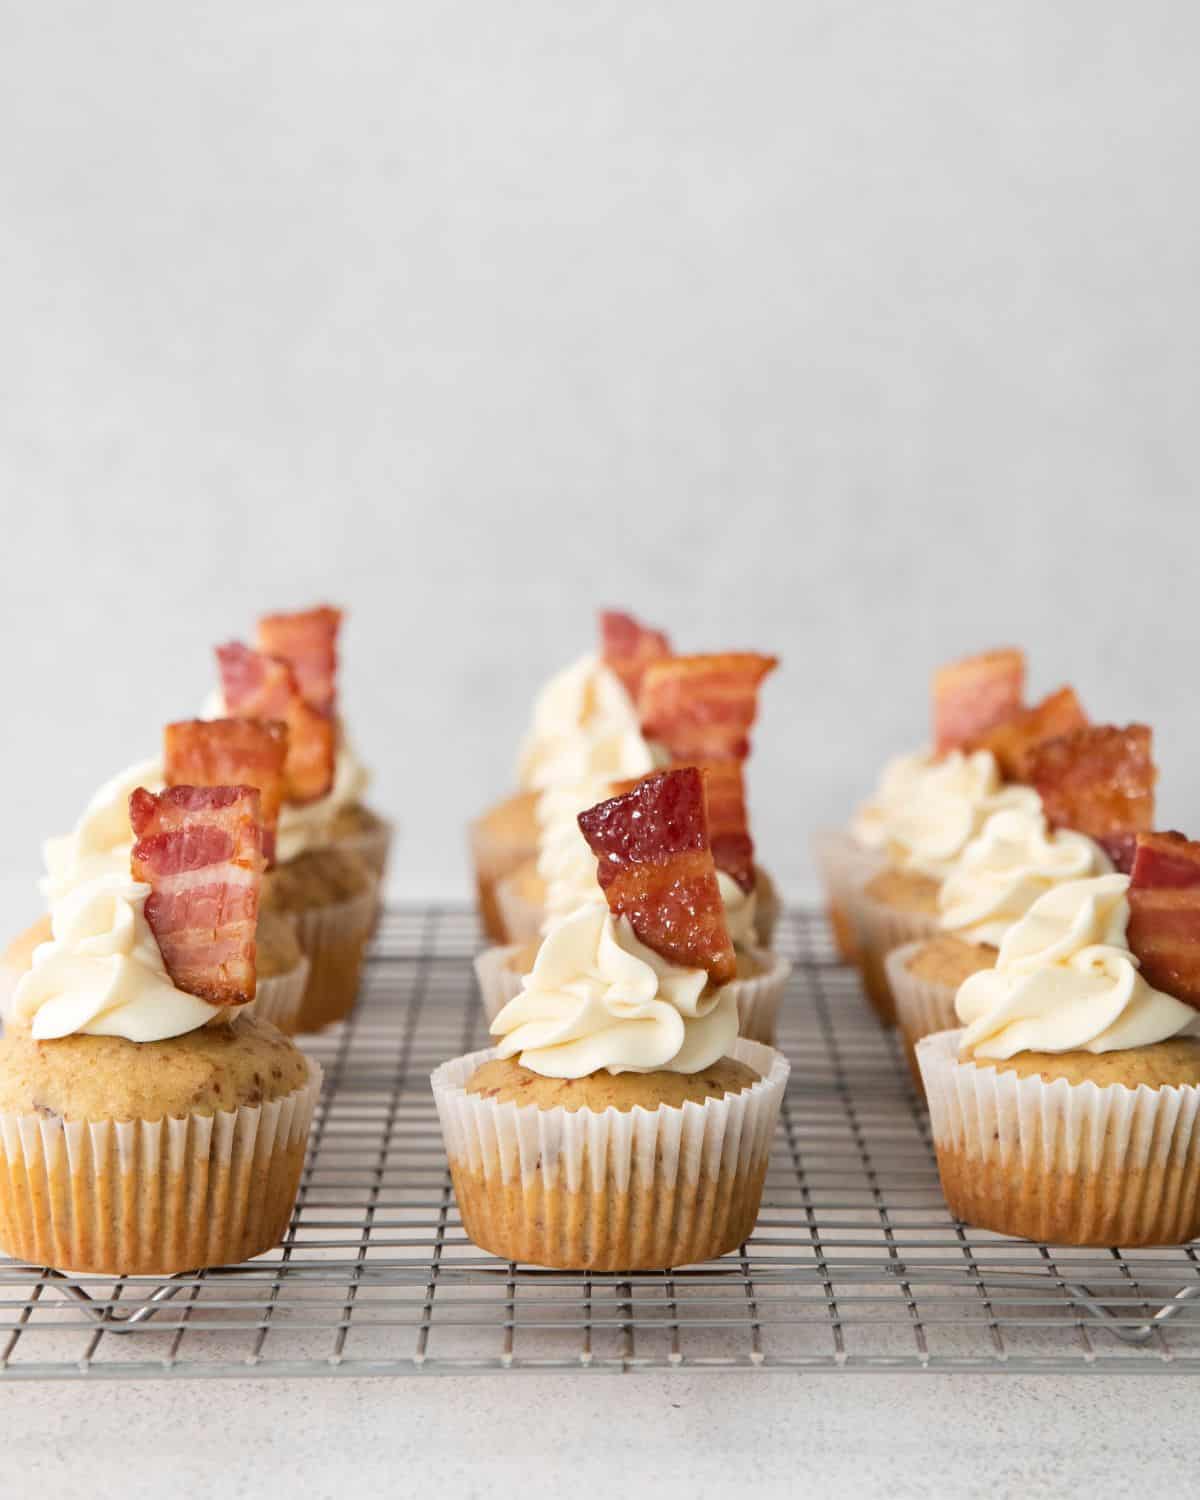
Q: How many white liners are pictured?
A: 12